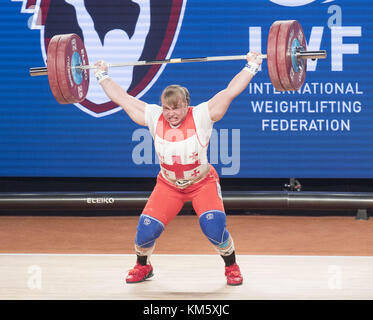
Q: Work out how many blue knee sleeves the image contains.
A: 2